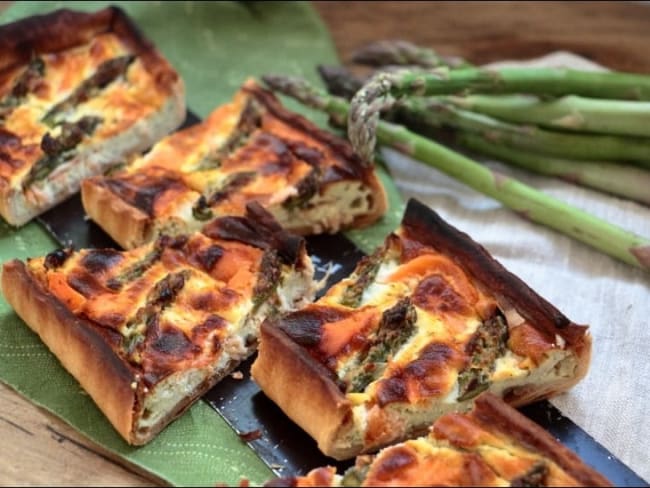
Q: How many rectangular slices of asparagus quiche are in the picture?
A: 5